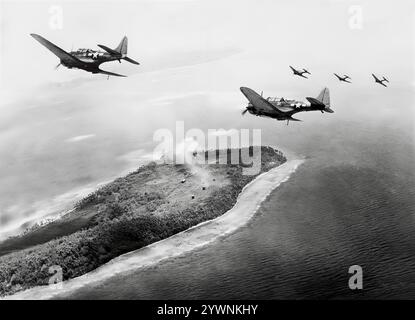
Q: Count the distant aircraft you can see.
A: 3